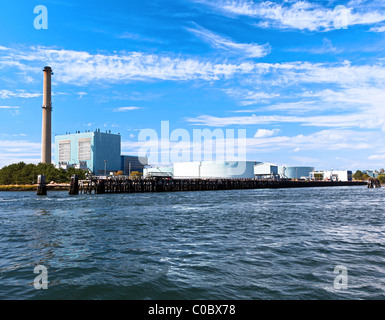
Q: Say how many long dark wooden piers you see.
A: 1